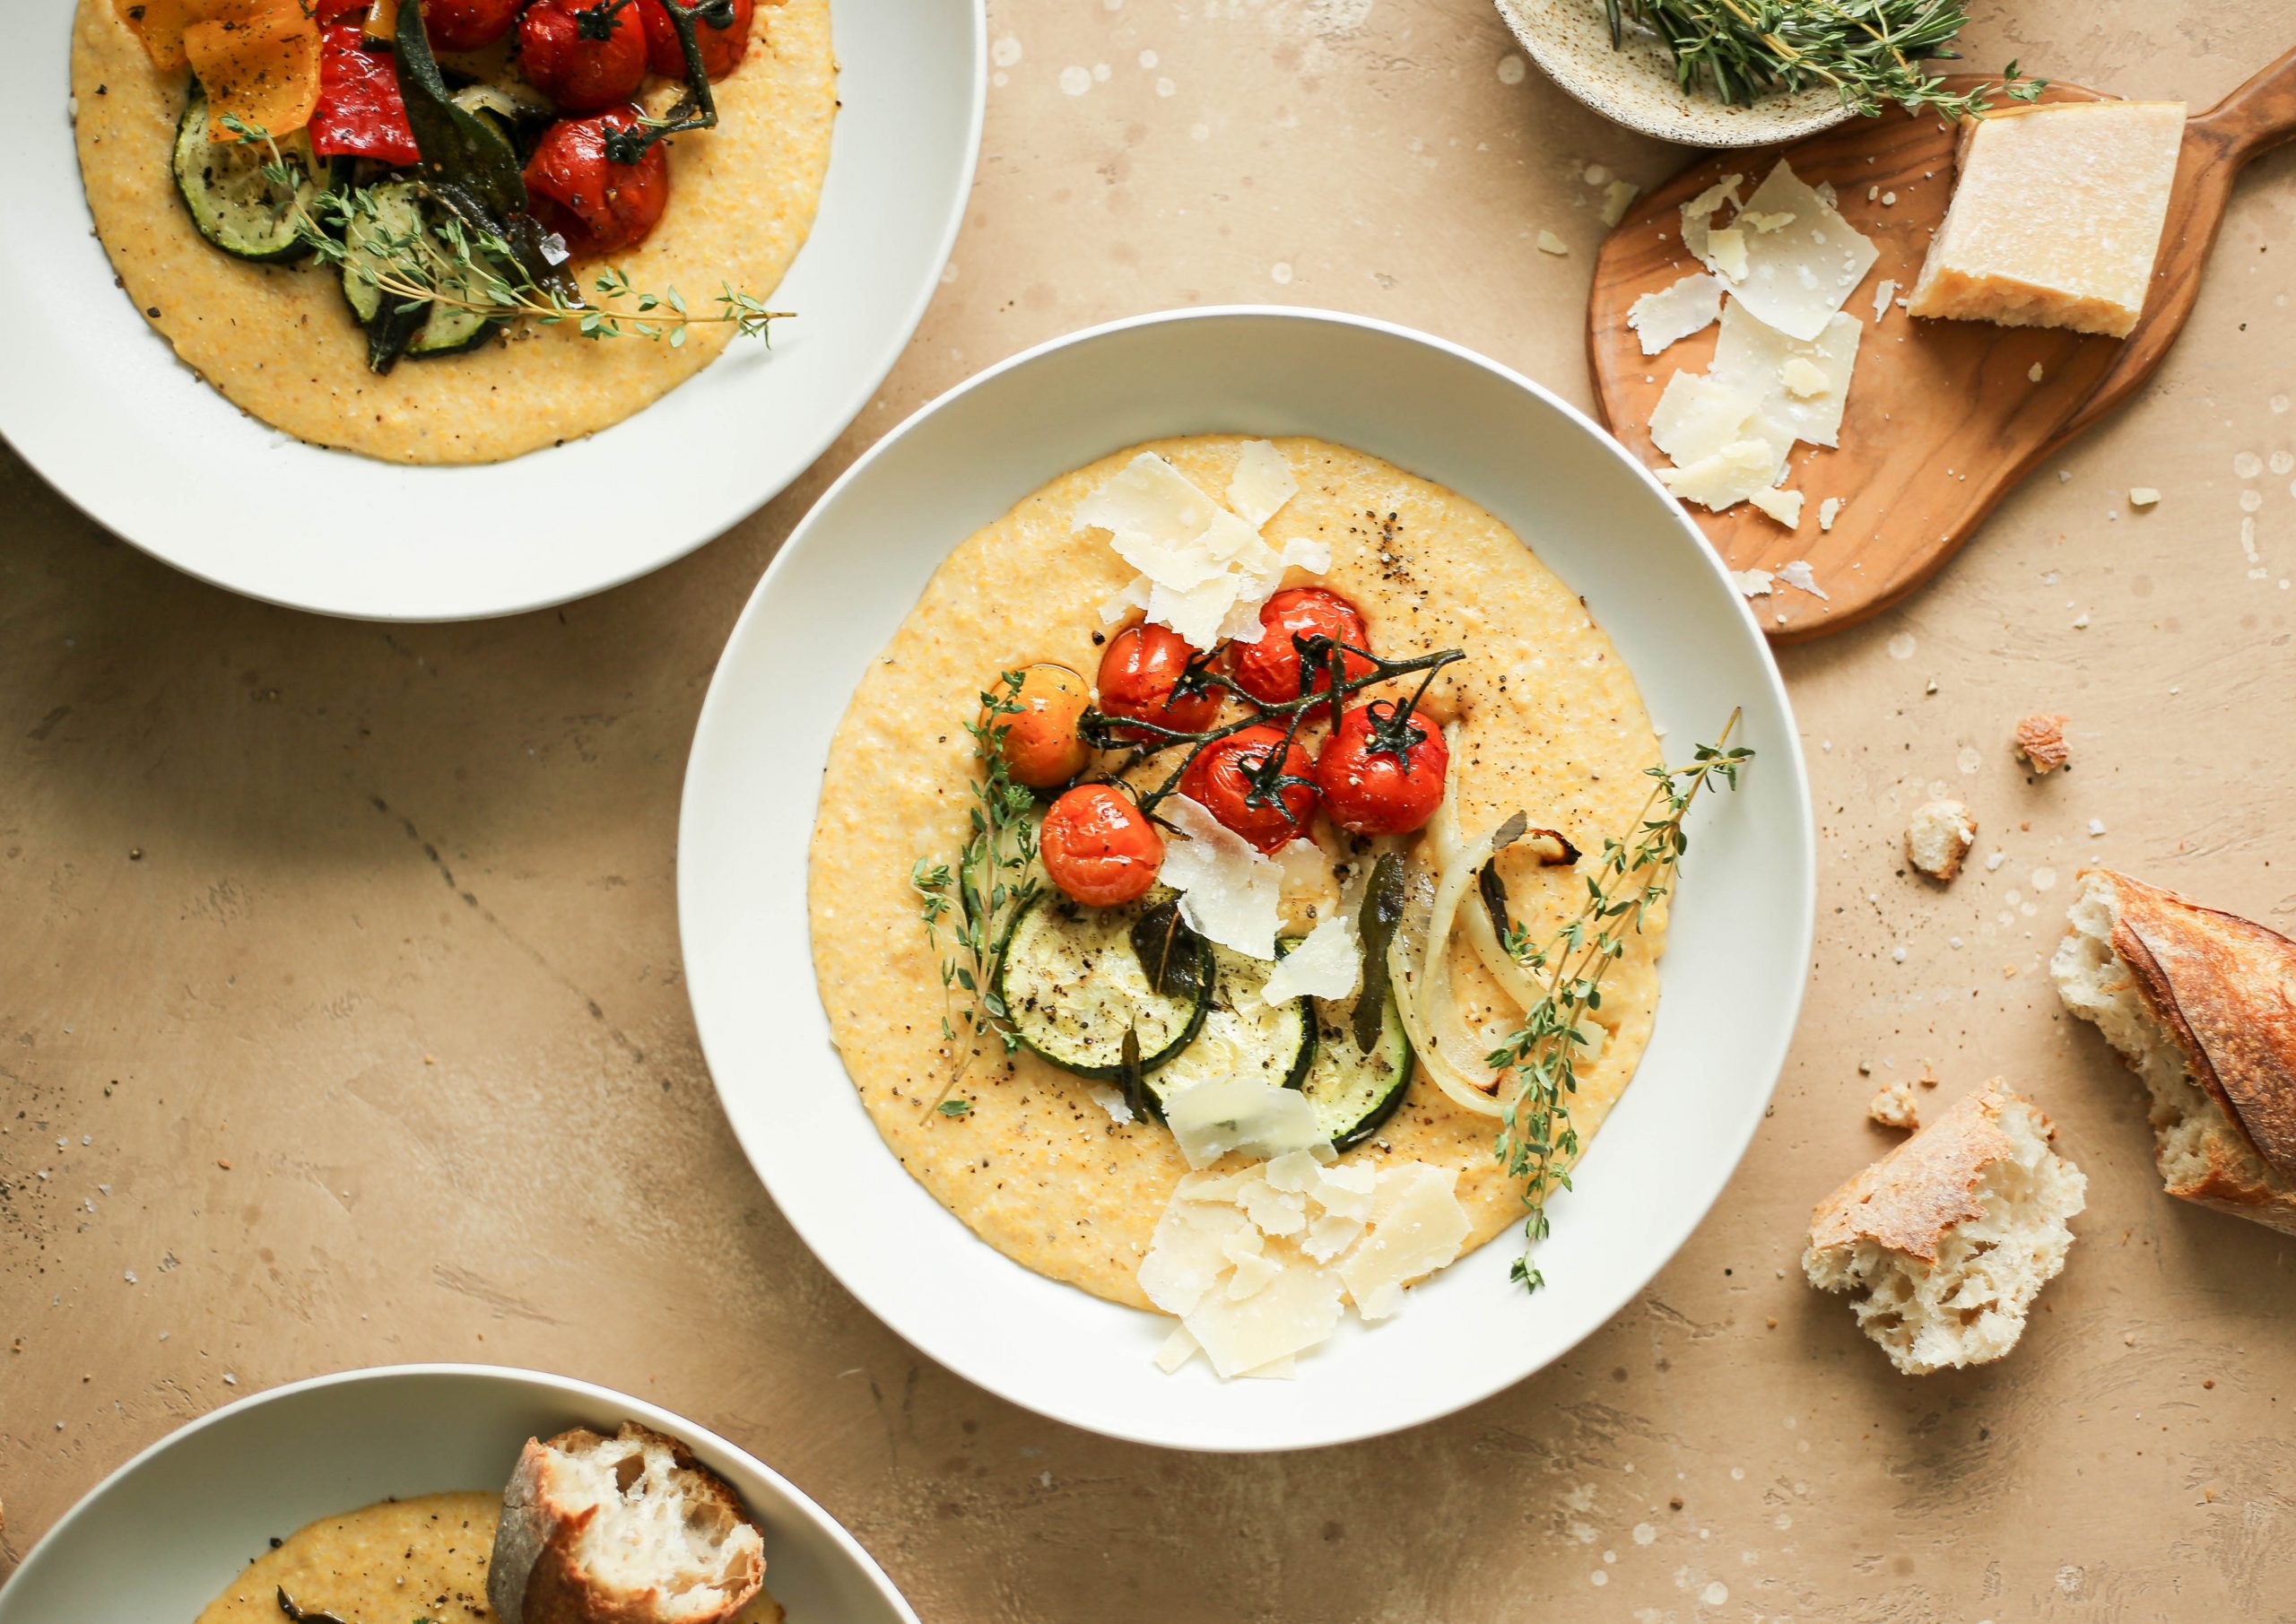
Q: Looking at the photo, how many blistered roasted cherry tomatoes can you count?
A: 10